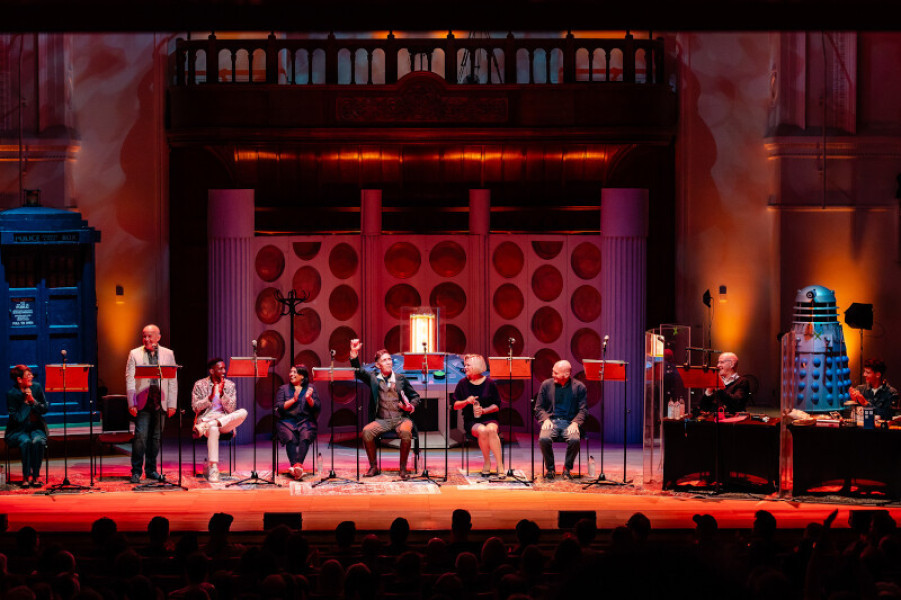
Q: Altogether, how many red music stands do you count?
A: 8